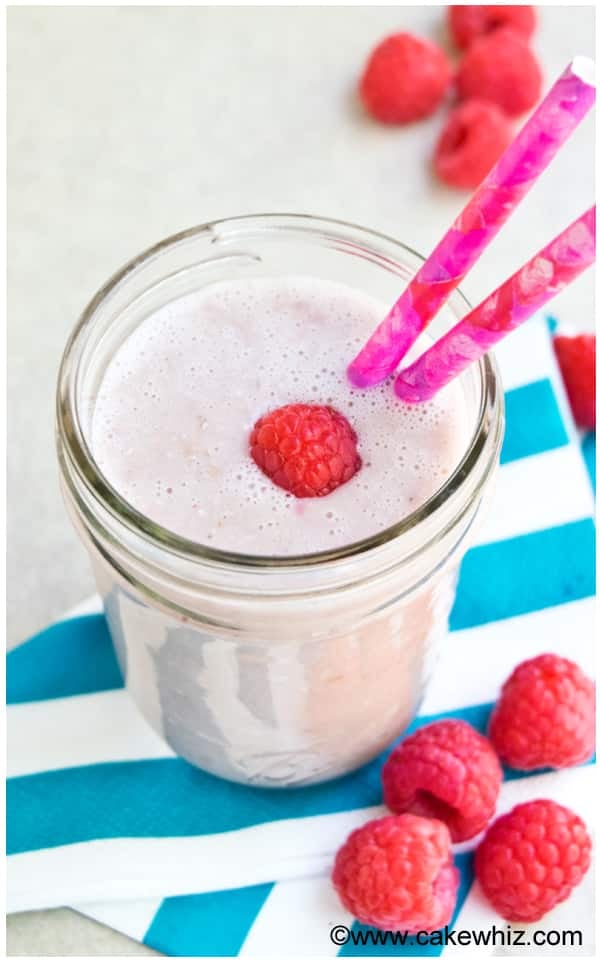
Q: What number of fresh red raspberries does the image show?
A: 10